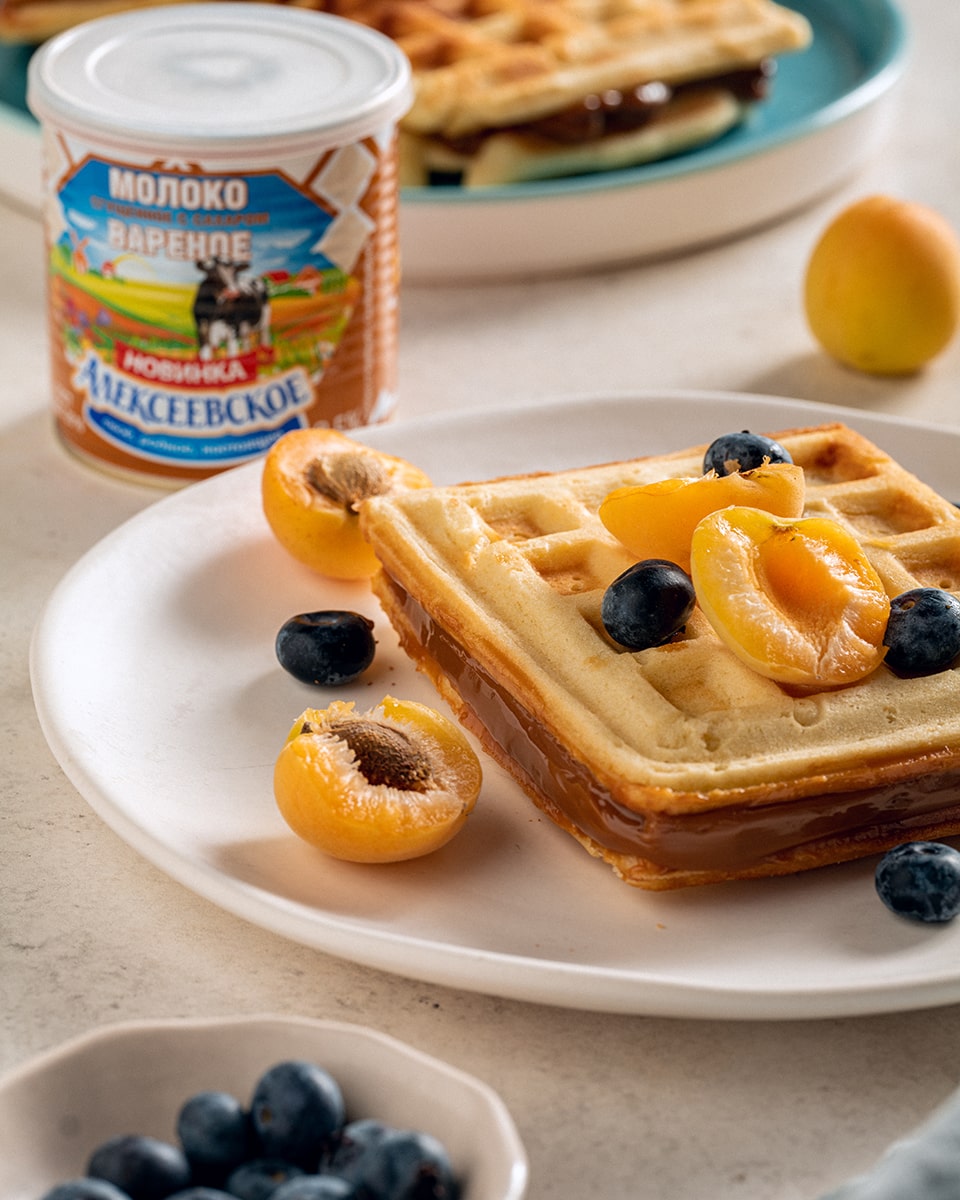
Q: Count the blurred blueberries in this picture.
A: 9